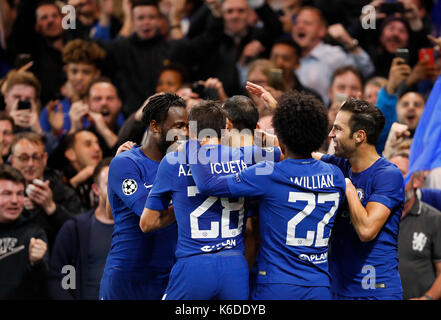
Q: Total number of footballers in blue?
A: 5